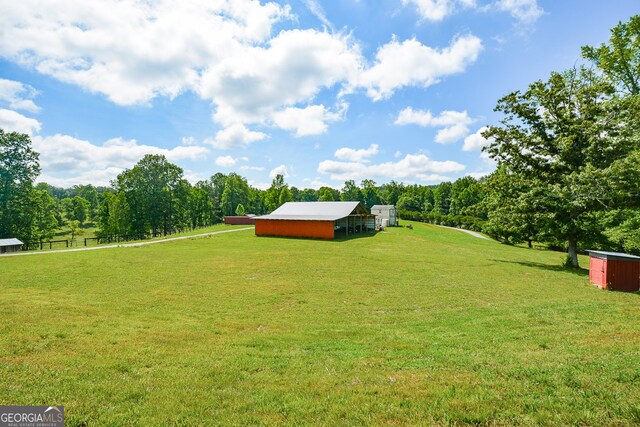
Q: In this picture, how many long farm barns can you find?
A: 1